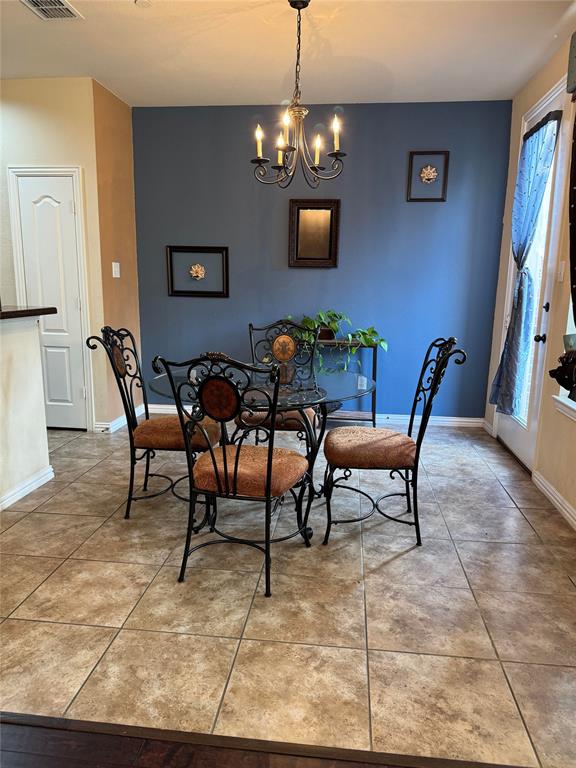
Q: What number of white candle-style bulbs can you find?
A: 5